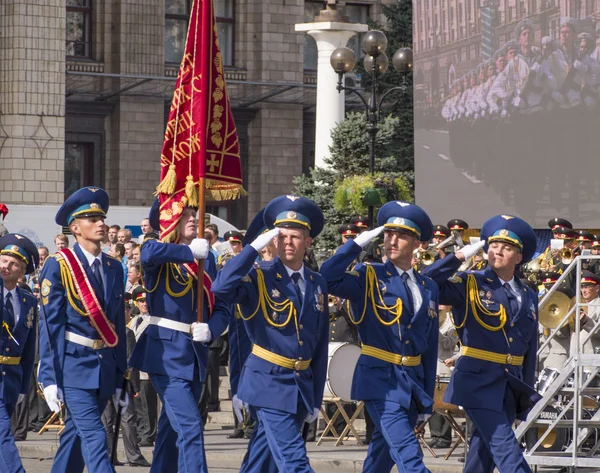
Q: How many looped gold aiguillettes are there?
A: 5